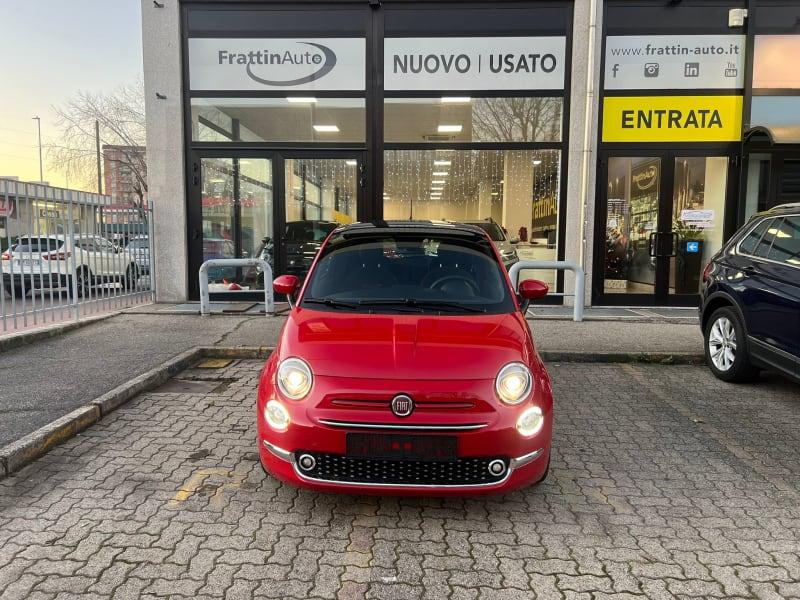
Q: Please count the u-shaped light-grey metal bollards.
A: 2